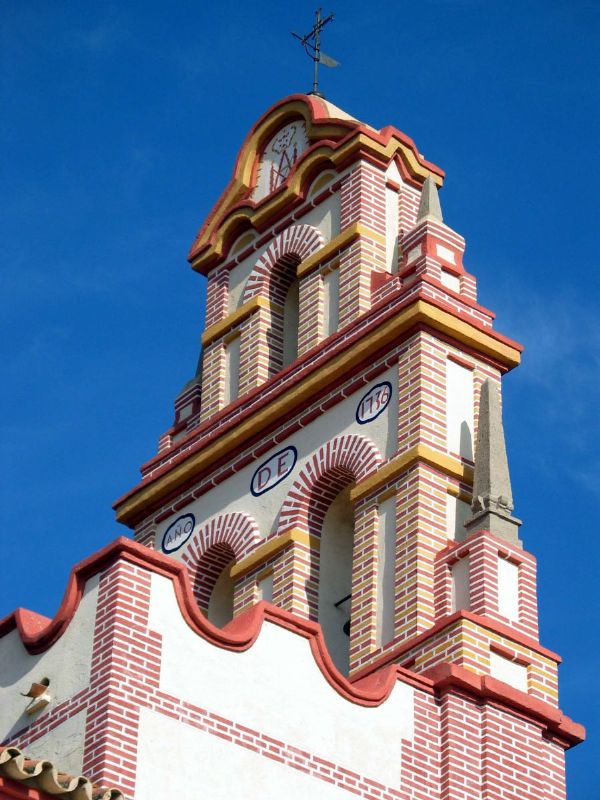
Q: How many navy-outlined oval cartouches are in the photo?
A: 3